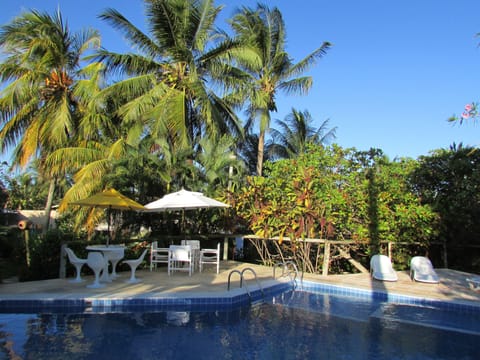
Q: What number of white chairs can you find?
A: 10